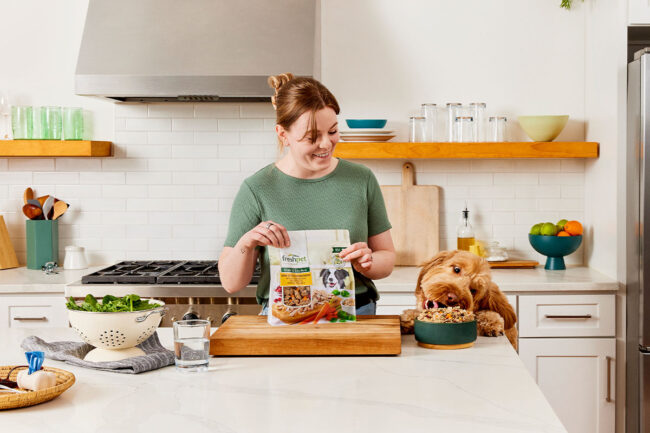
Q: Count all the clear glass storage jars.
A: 6